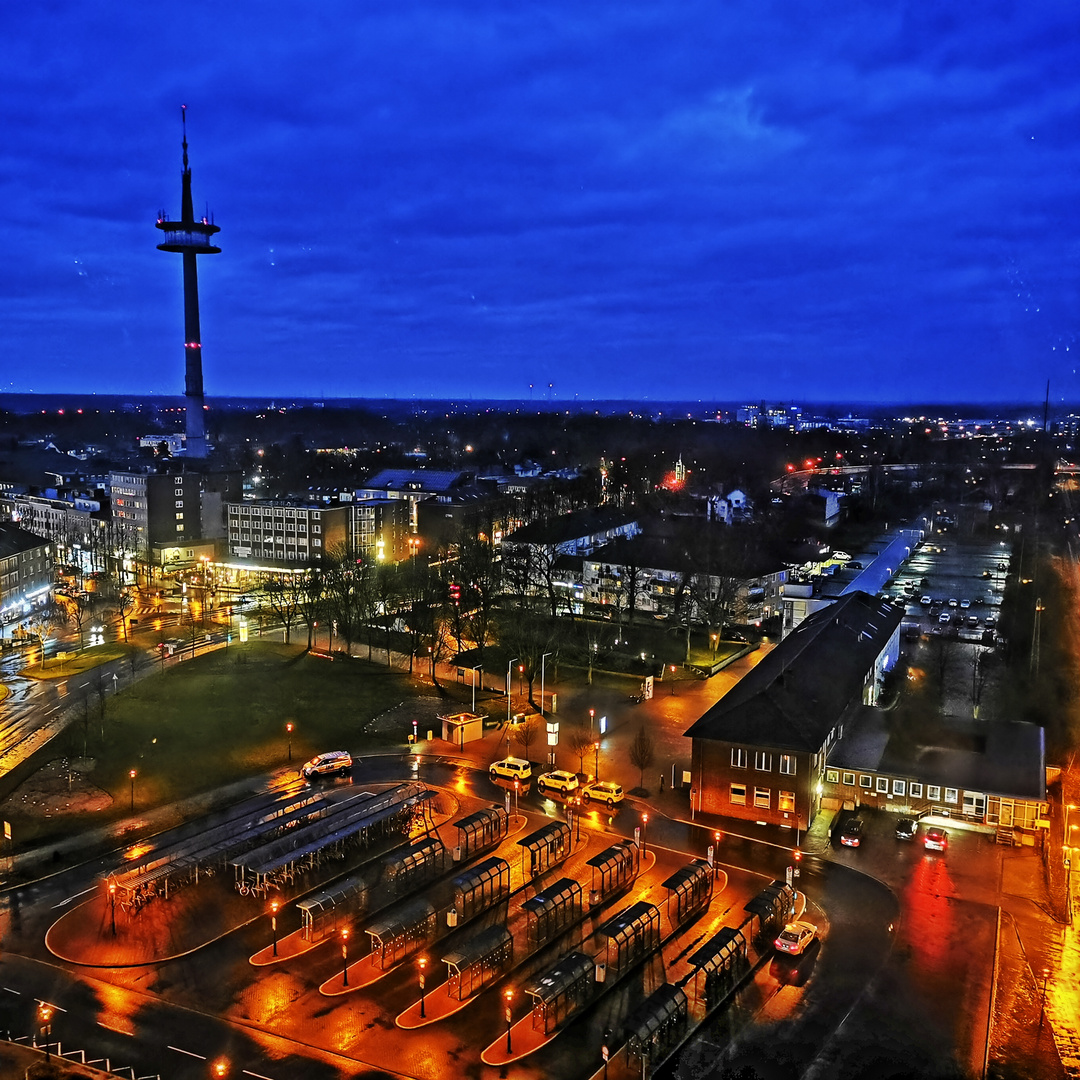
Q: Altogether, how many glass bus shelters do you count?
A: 15